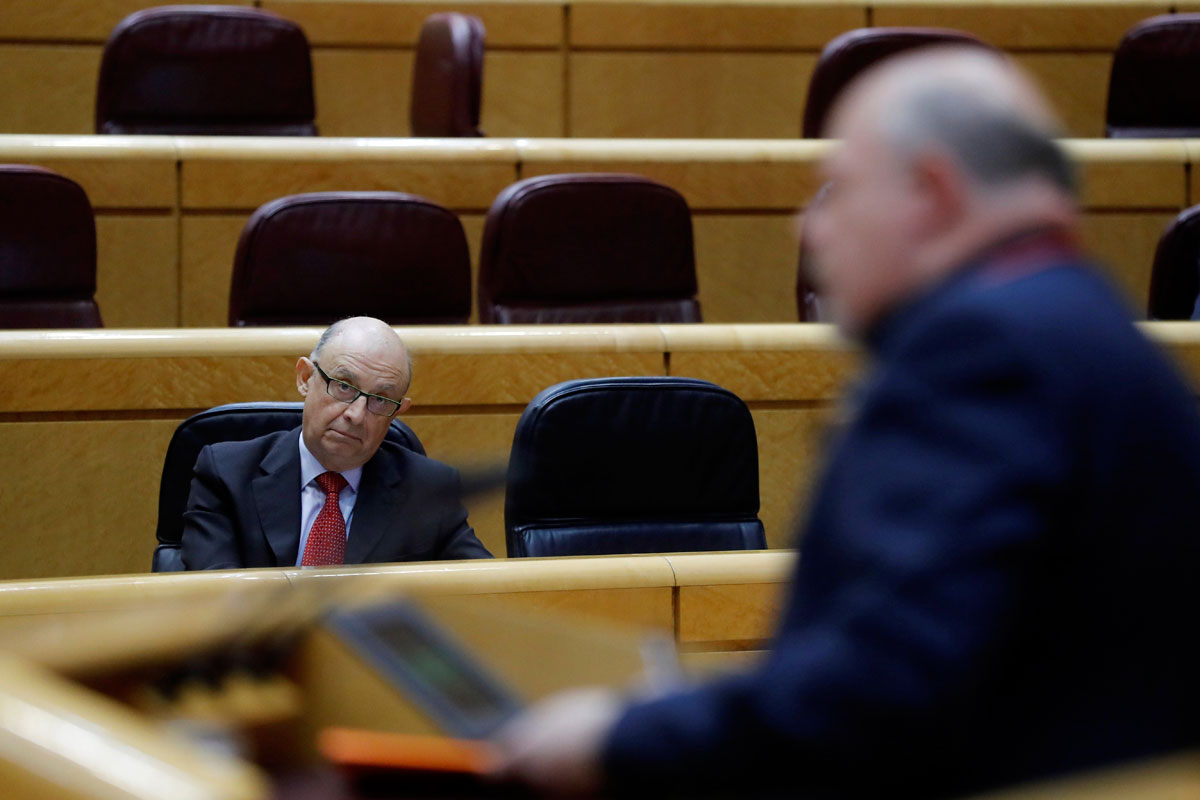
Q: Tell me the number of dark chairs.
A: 11